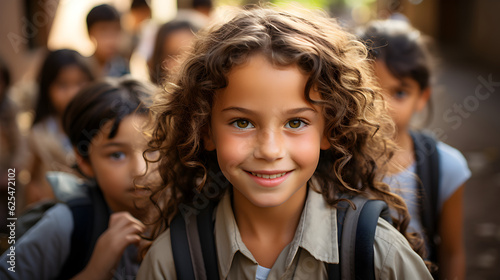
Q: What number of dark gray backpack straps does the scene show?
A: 4